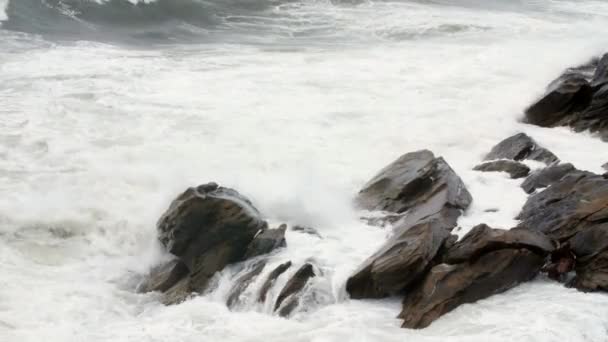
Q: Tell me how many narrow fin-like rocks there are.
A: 3